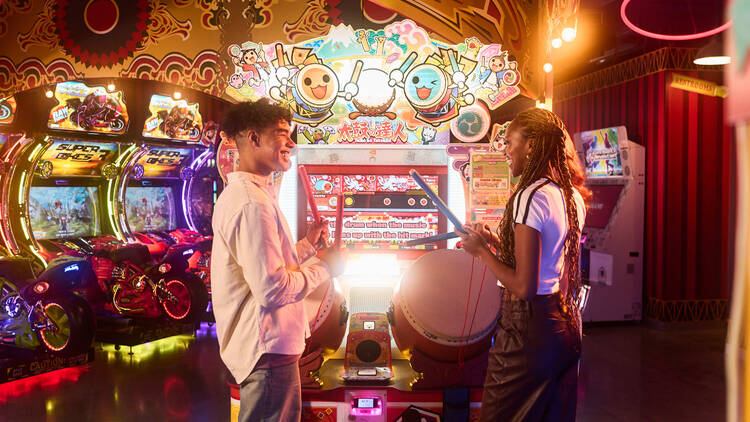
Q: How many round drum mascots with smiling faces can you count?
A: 2